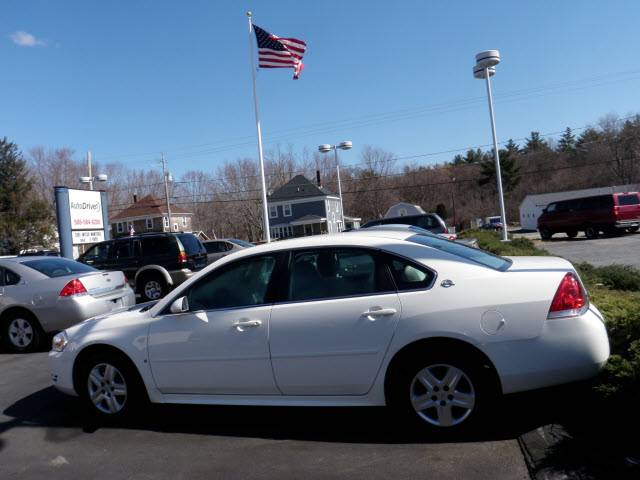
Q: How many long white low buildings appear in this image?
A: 1